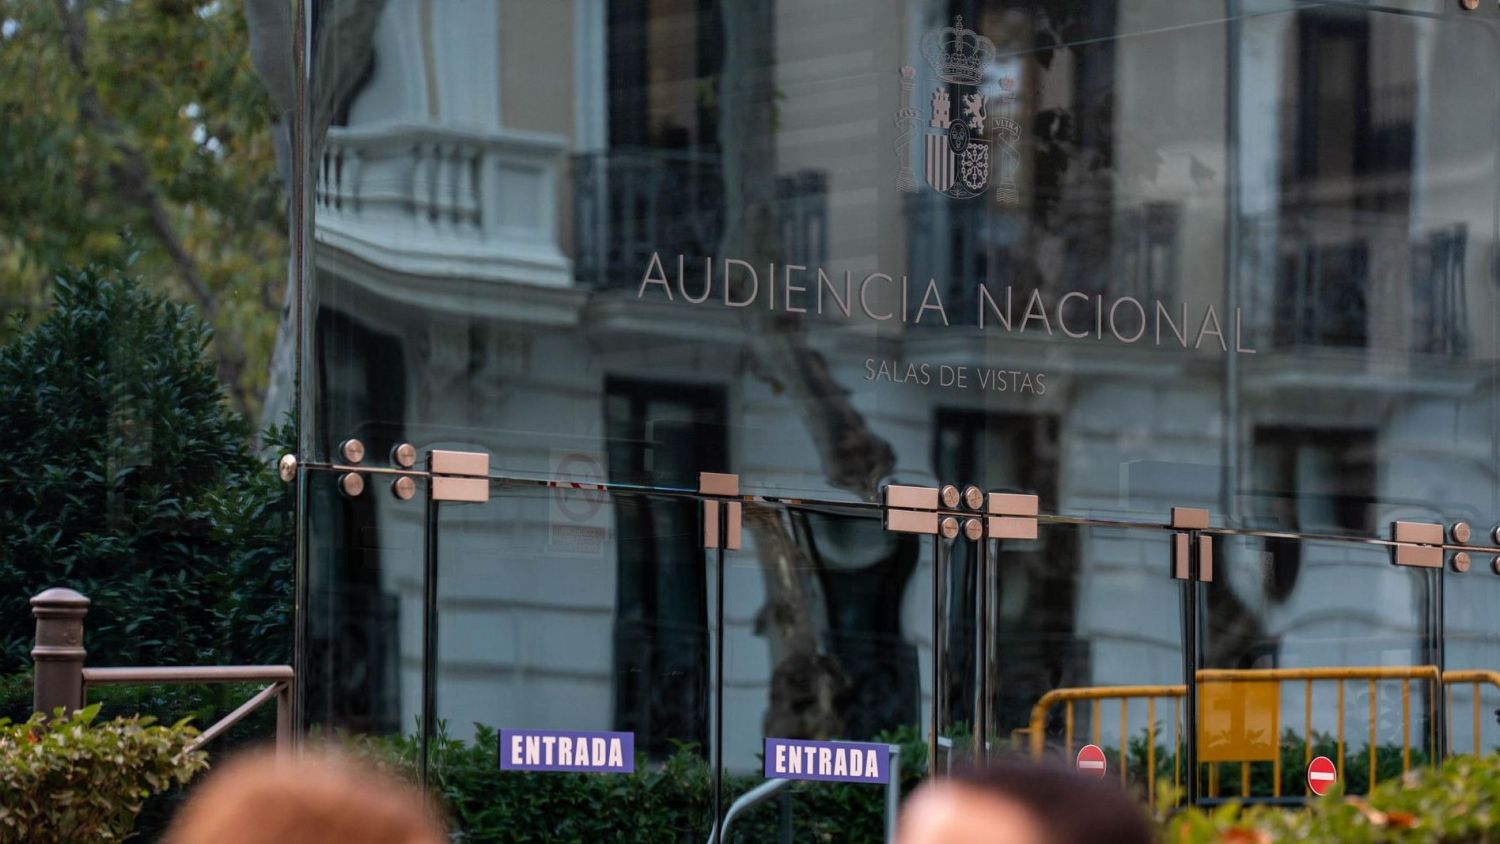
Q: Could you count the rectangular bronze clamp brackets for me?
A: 14